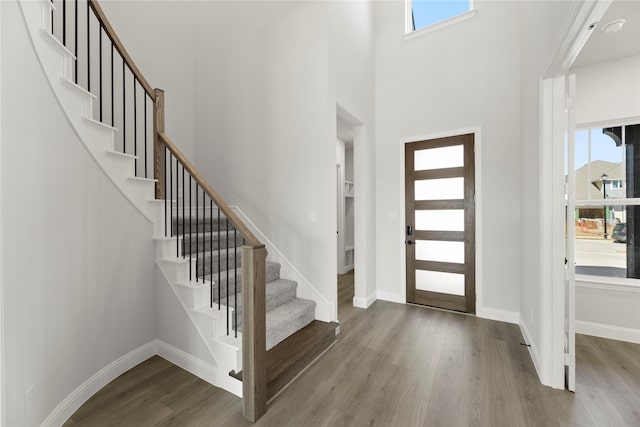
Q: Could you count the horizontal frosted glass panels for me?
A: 5